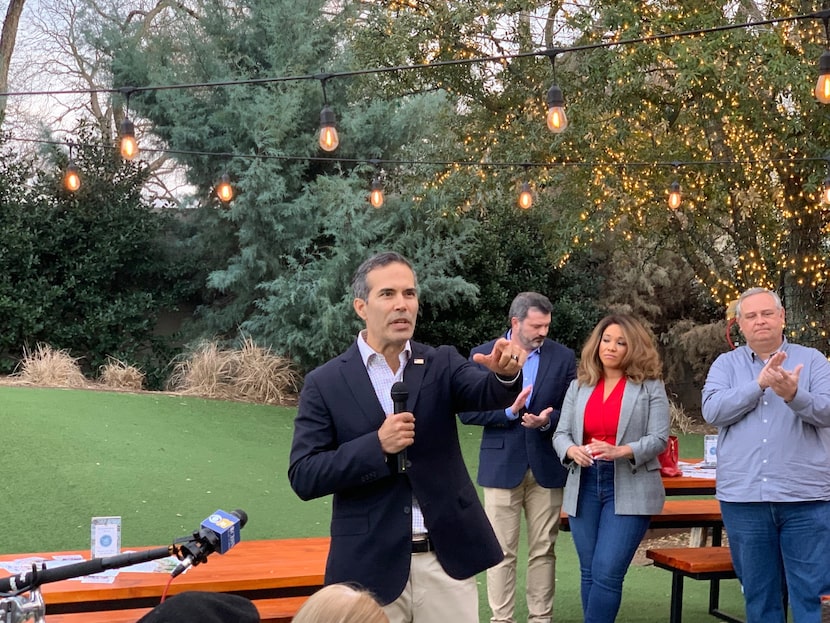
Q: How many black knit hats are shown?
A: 1